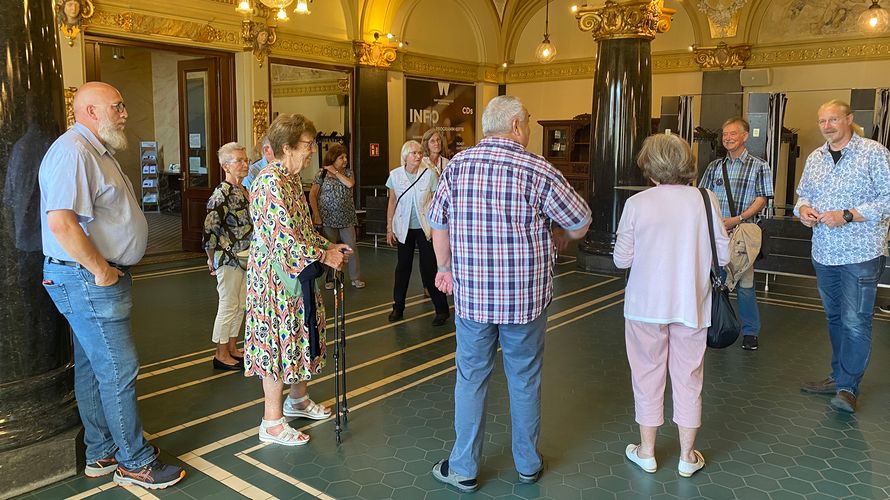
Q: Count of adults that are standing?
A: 11